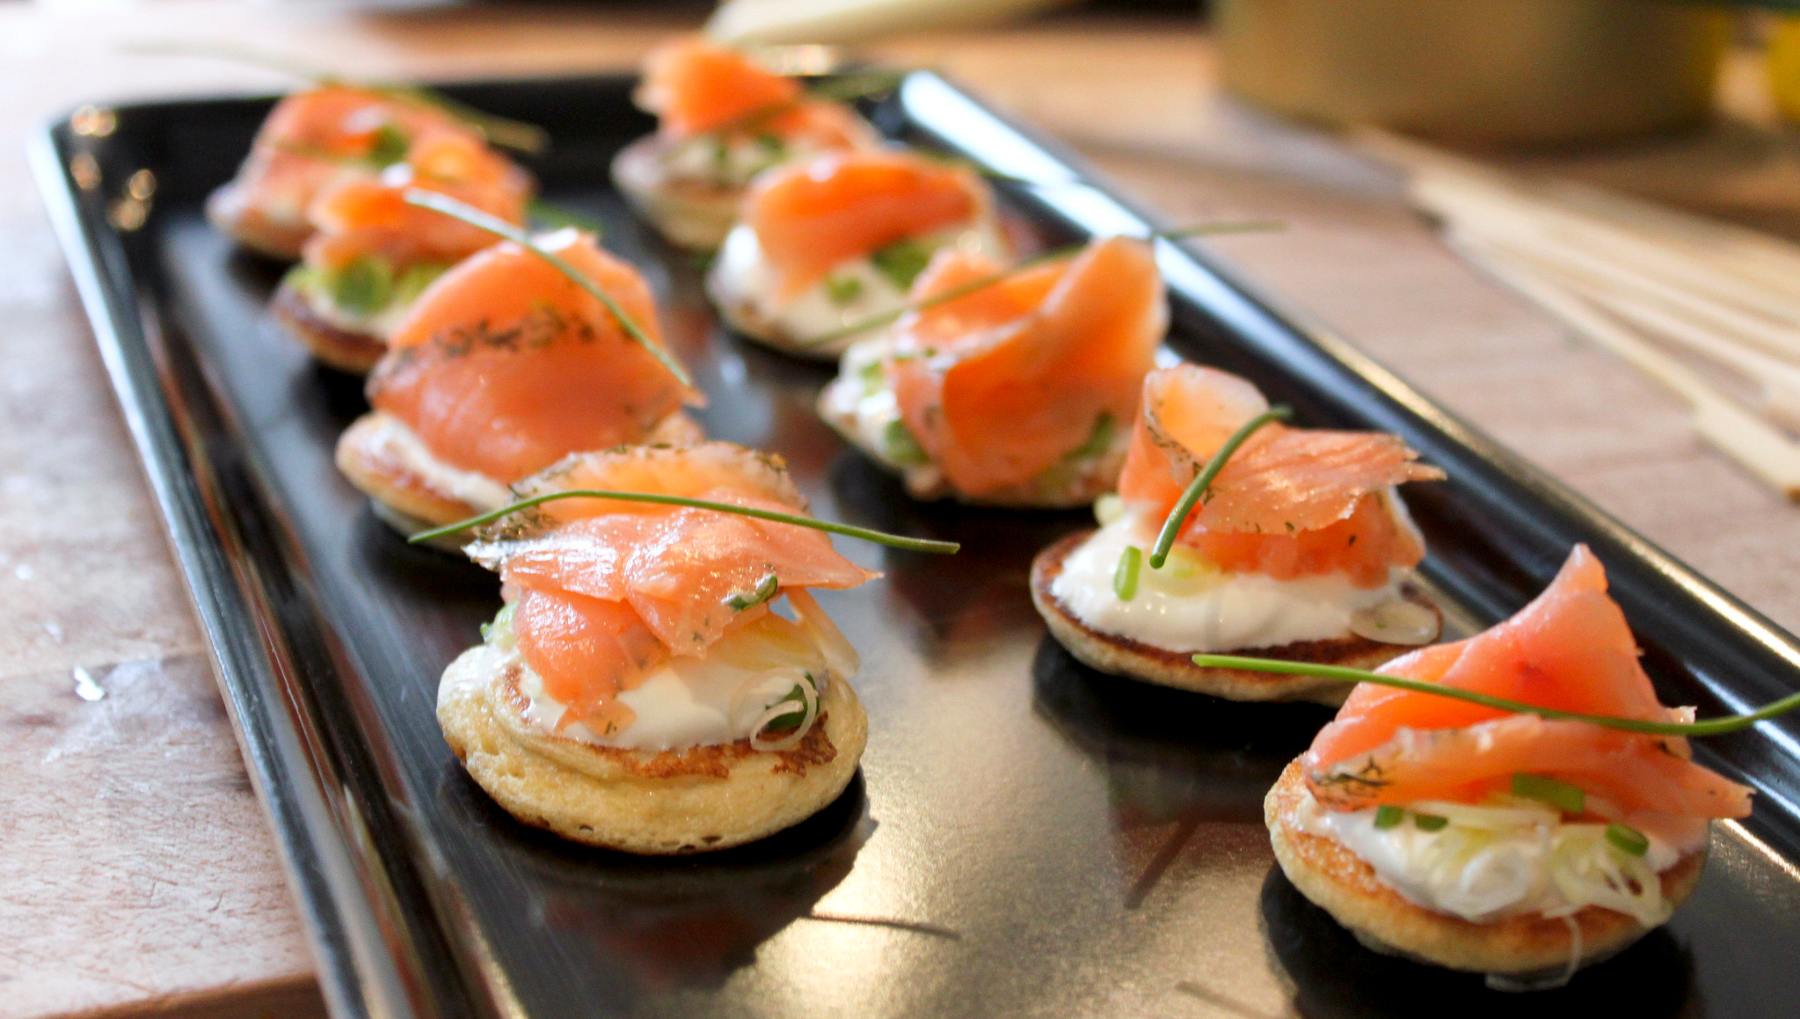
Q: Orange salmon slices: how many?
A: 9